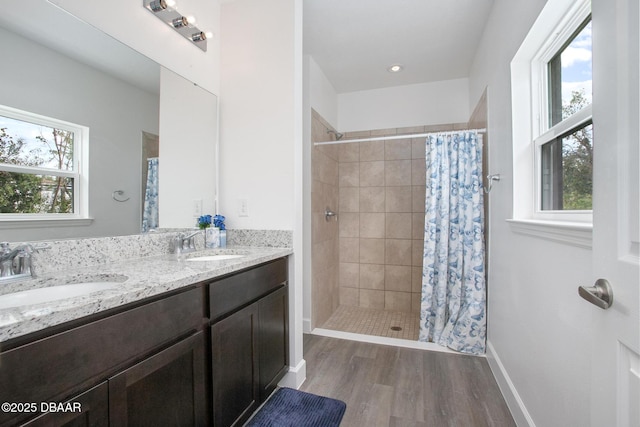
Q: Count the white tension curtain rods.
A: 1